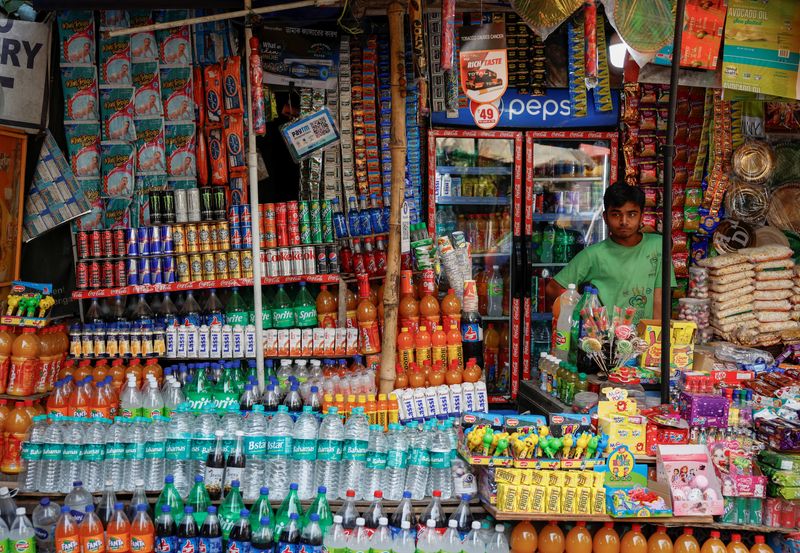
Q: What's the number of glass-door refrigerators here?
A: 2